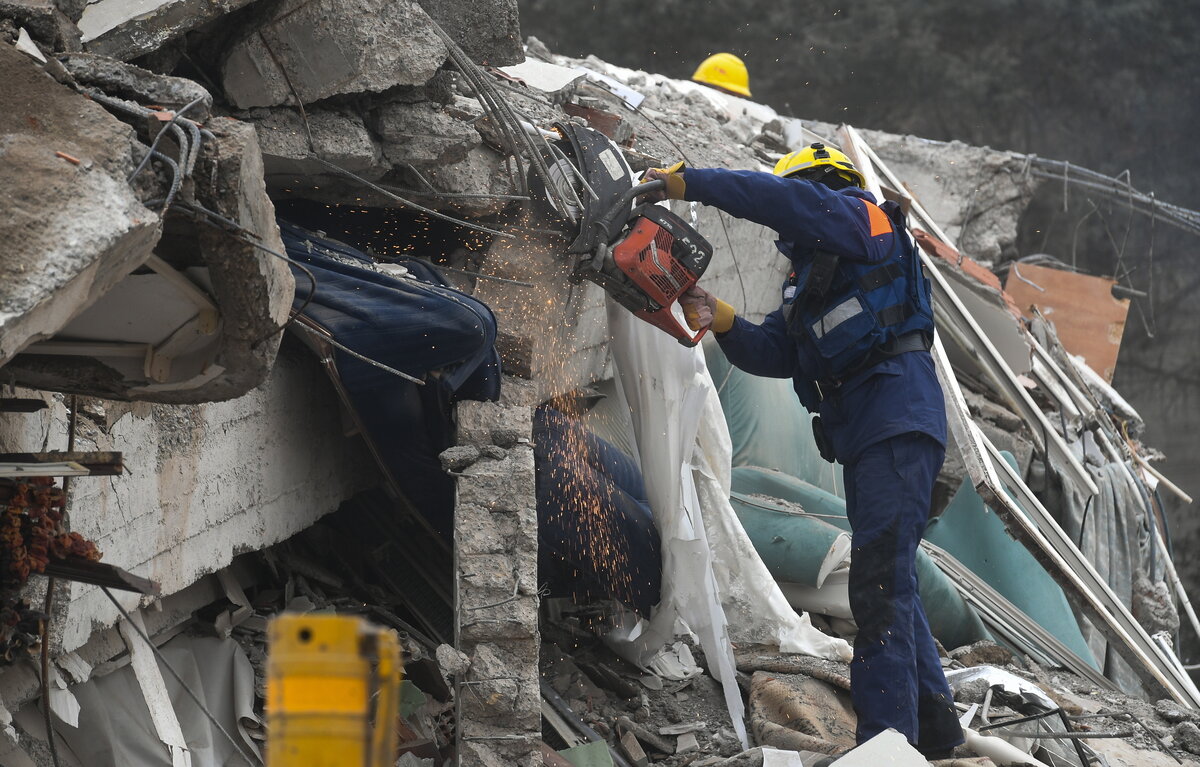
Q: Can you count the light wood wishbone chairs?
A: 0